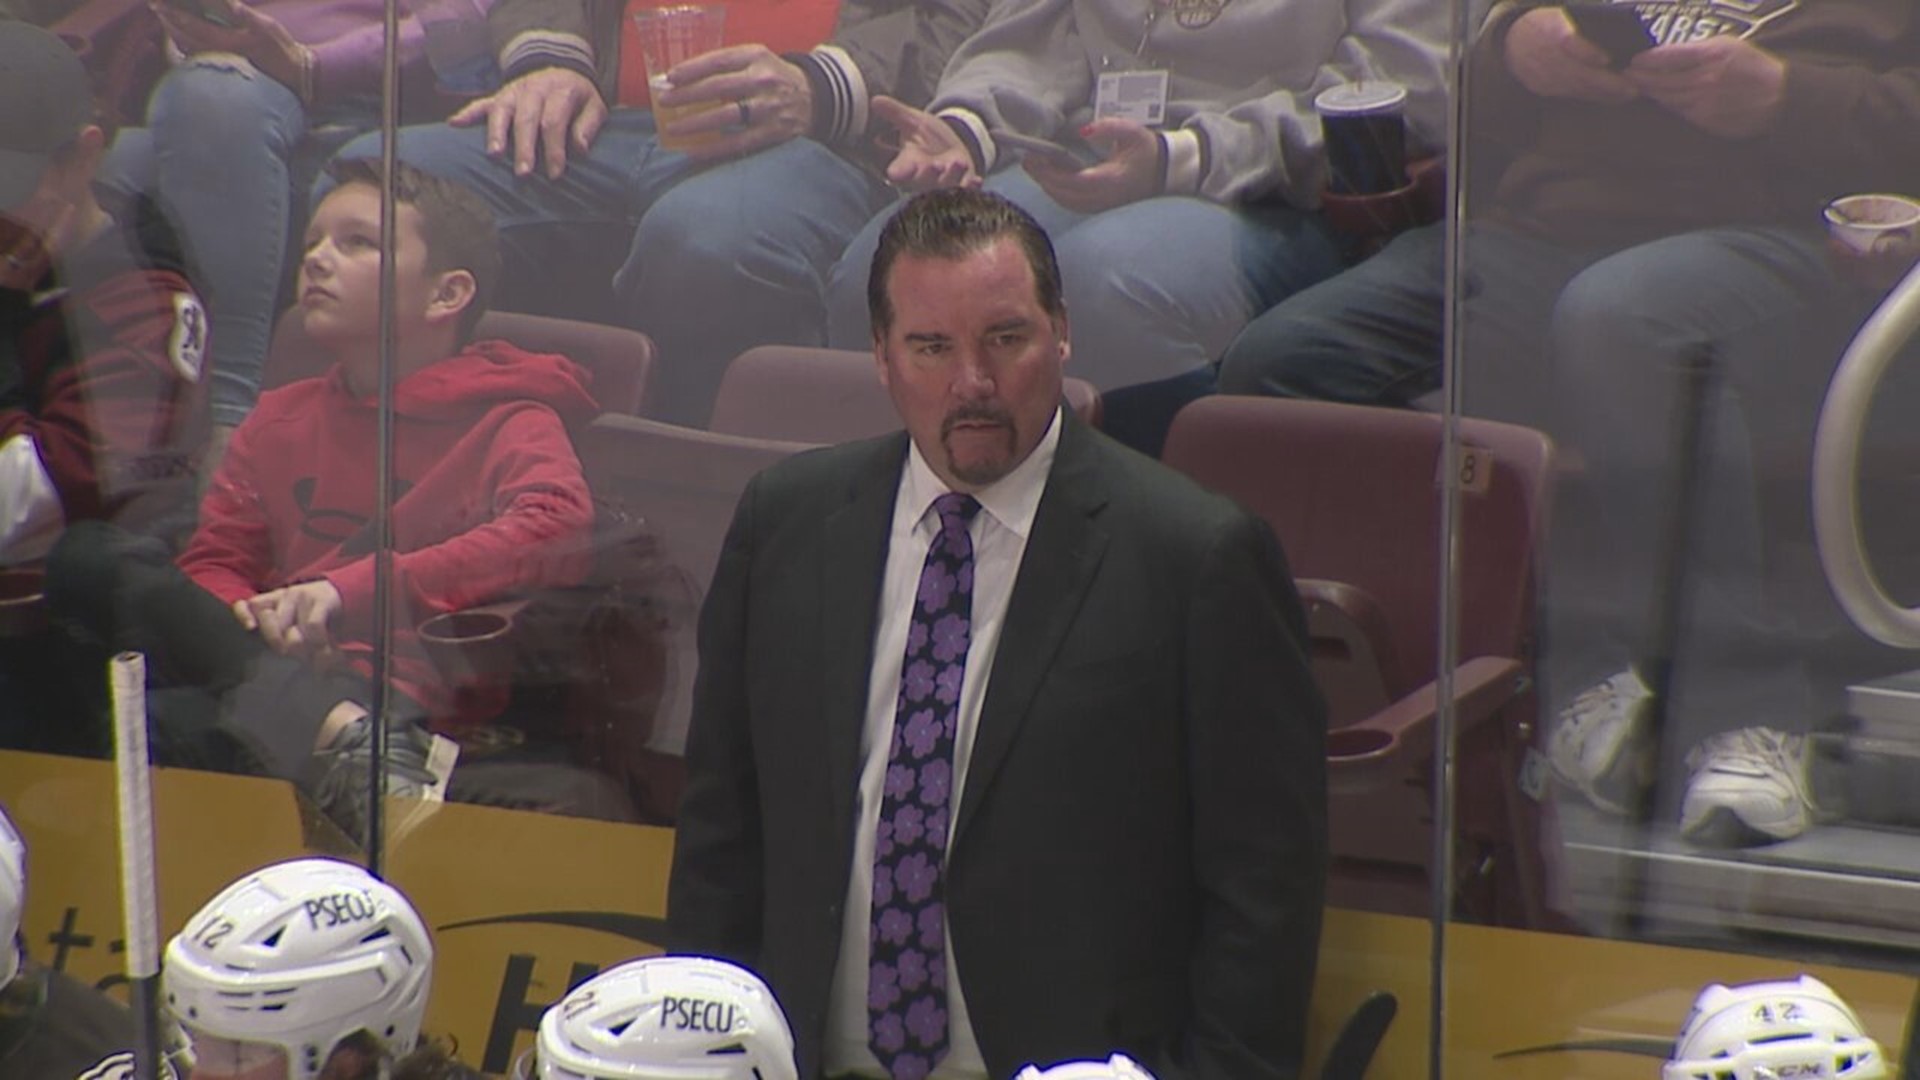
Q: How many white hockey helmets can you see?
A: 5